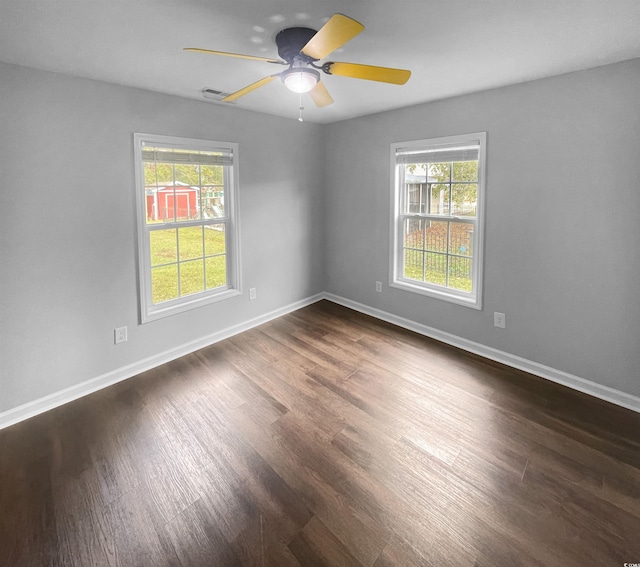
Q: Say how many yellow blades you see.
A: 5